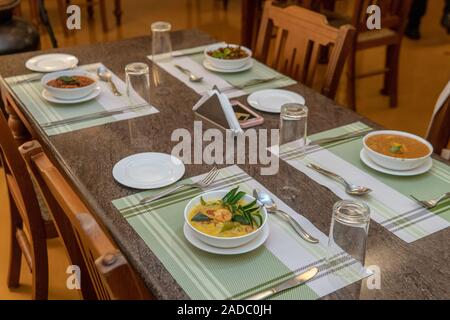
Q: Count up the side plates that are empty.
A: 3